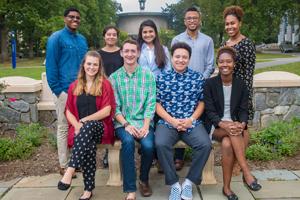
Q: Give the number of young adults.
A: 9